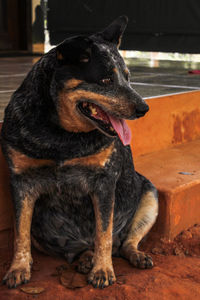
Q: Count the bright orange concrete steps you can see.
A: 2